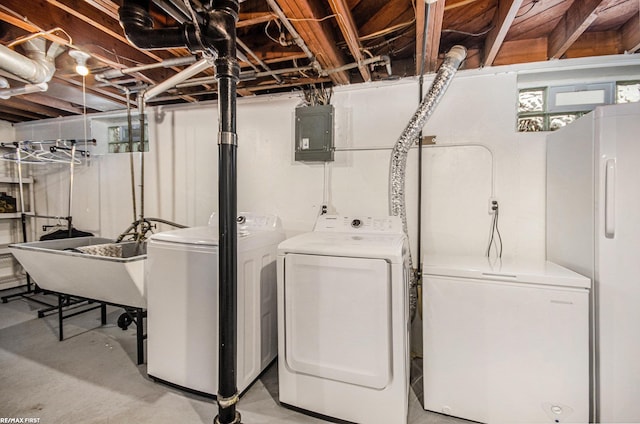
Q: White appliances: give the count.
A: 4